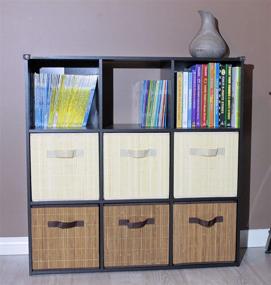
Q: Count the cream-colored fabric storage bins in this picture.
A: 3